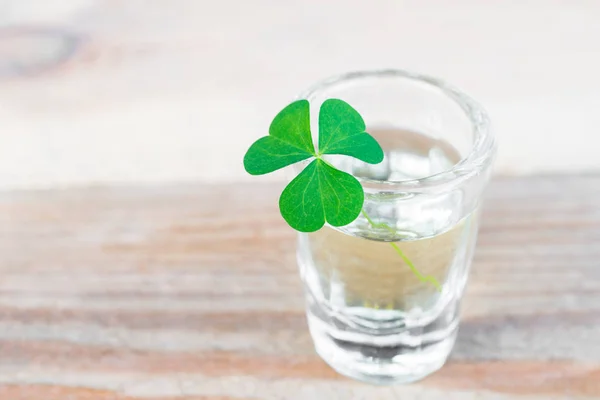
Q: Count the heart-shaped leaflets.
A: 3